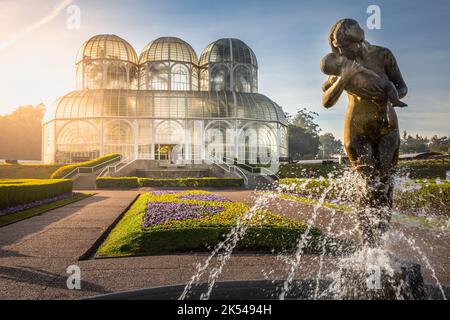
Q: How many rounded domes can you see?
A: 3